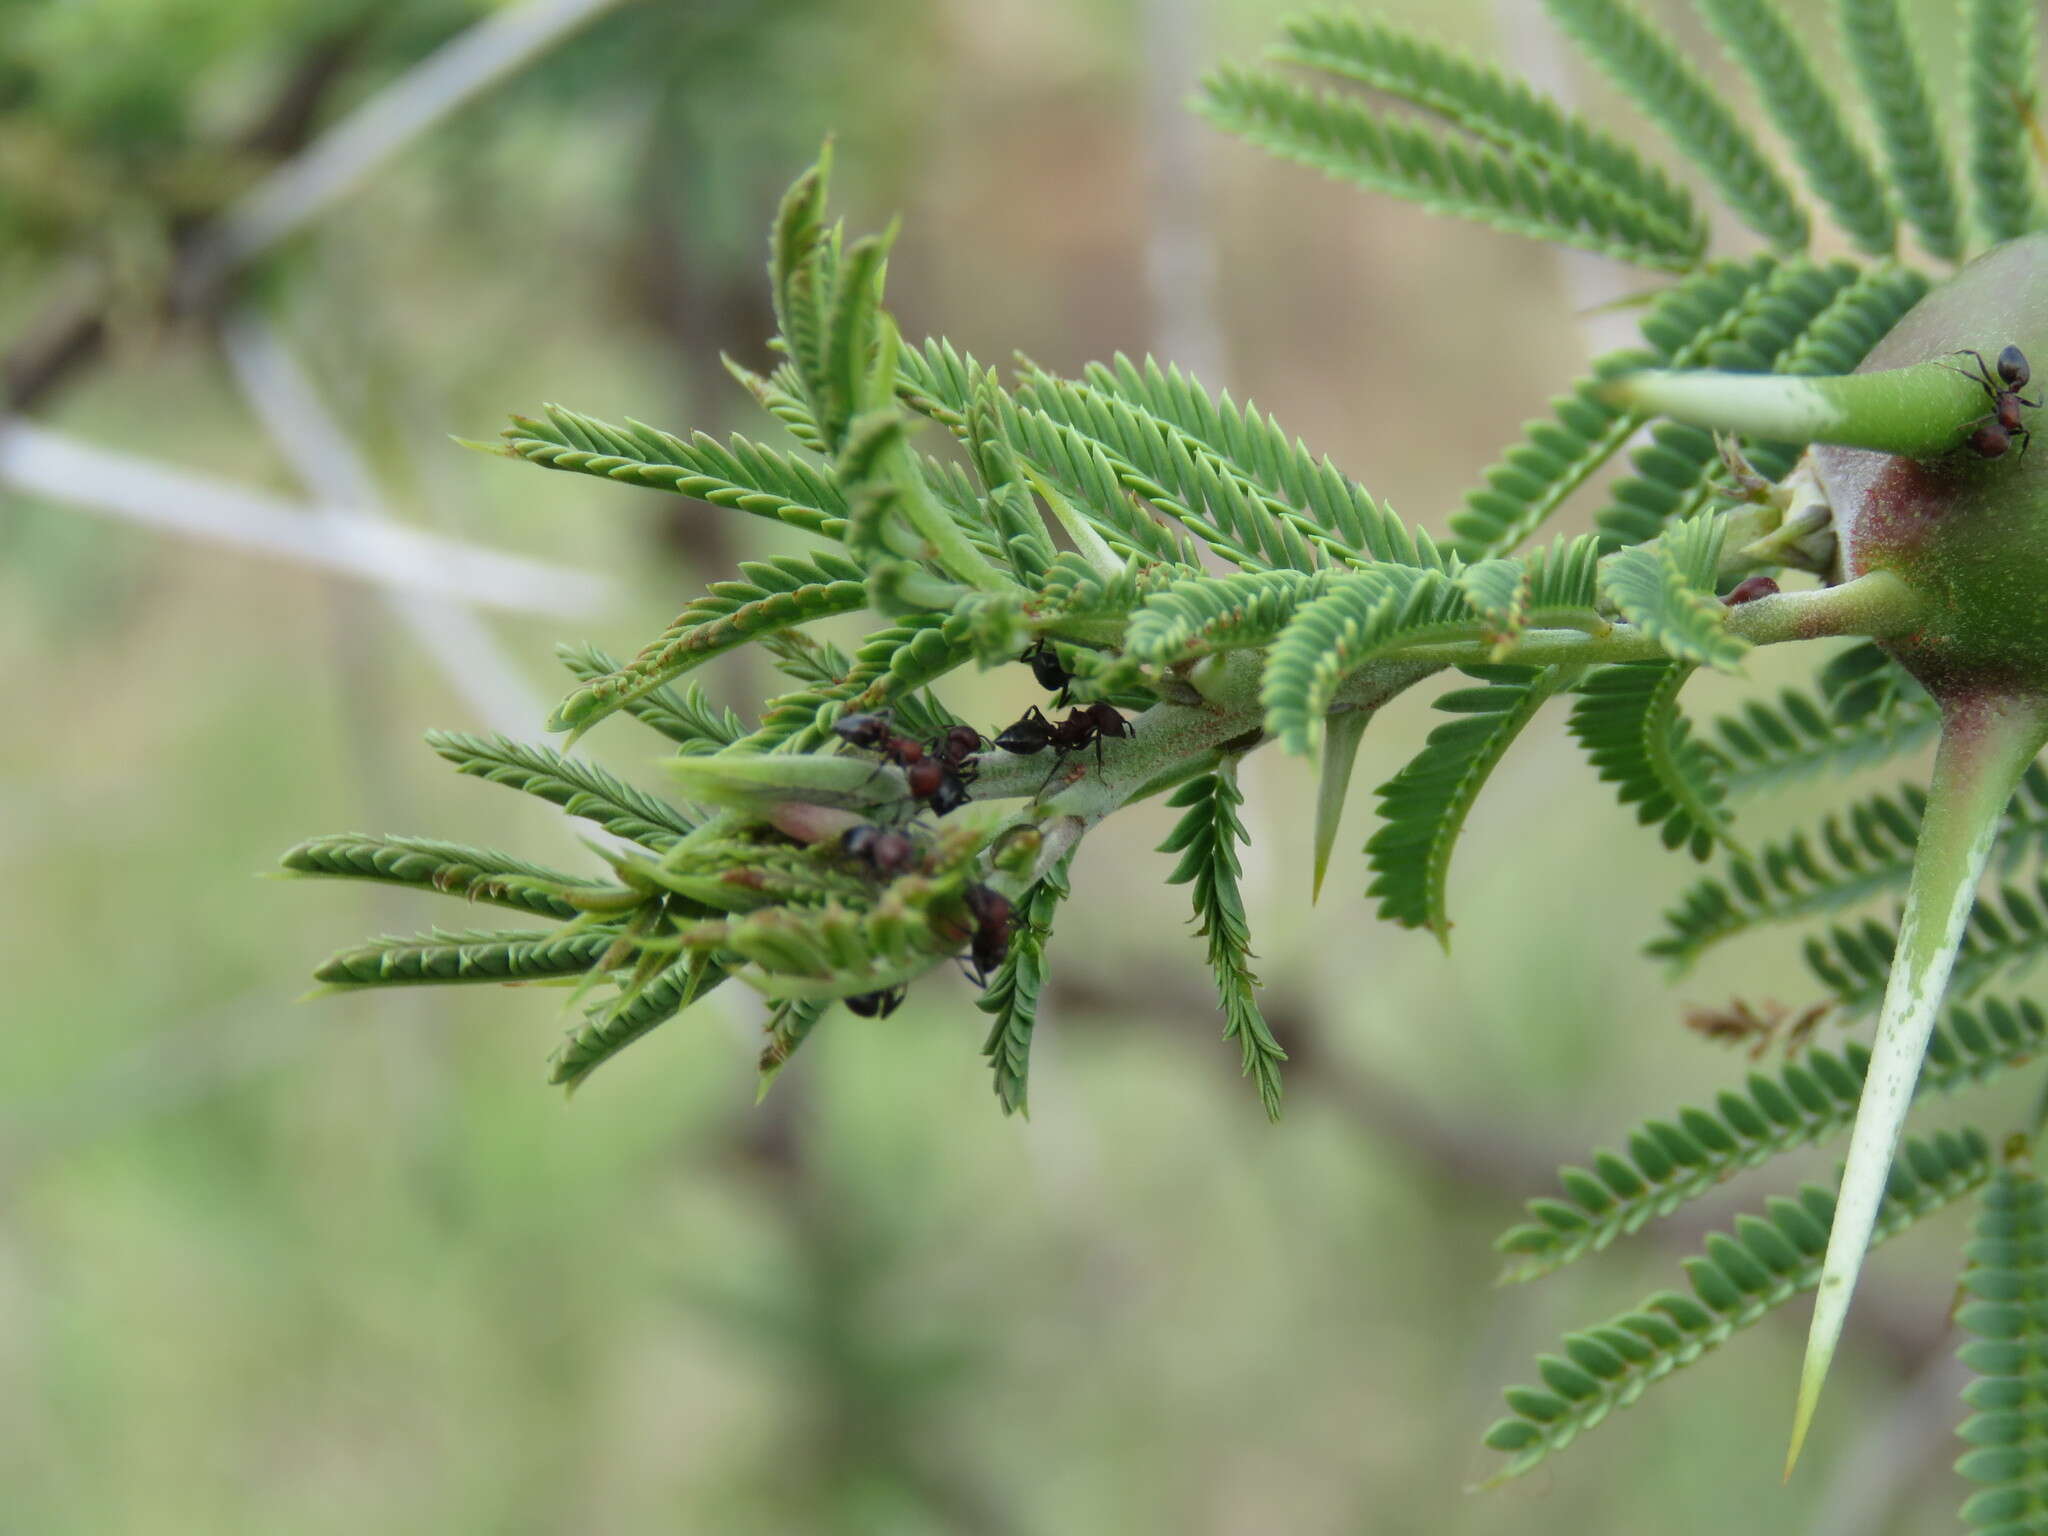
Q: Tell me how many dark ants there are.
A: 8